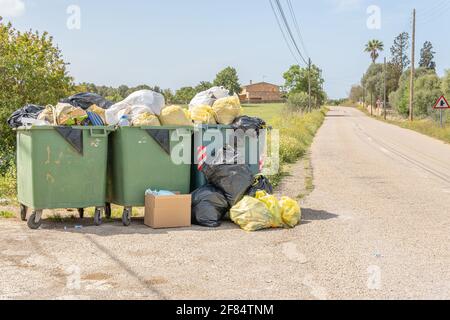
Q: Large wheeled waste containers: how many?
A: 3